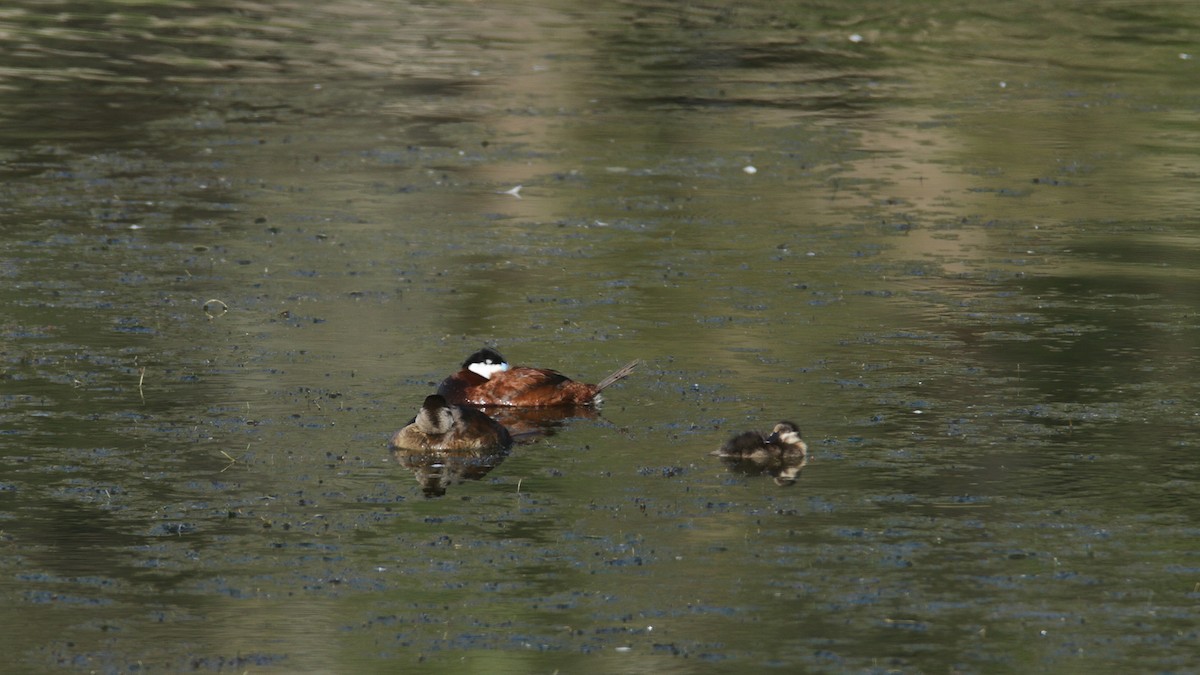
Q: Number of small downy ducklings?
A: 1